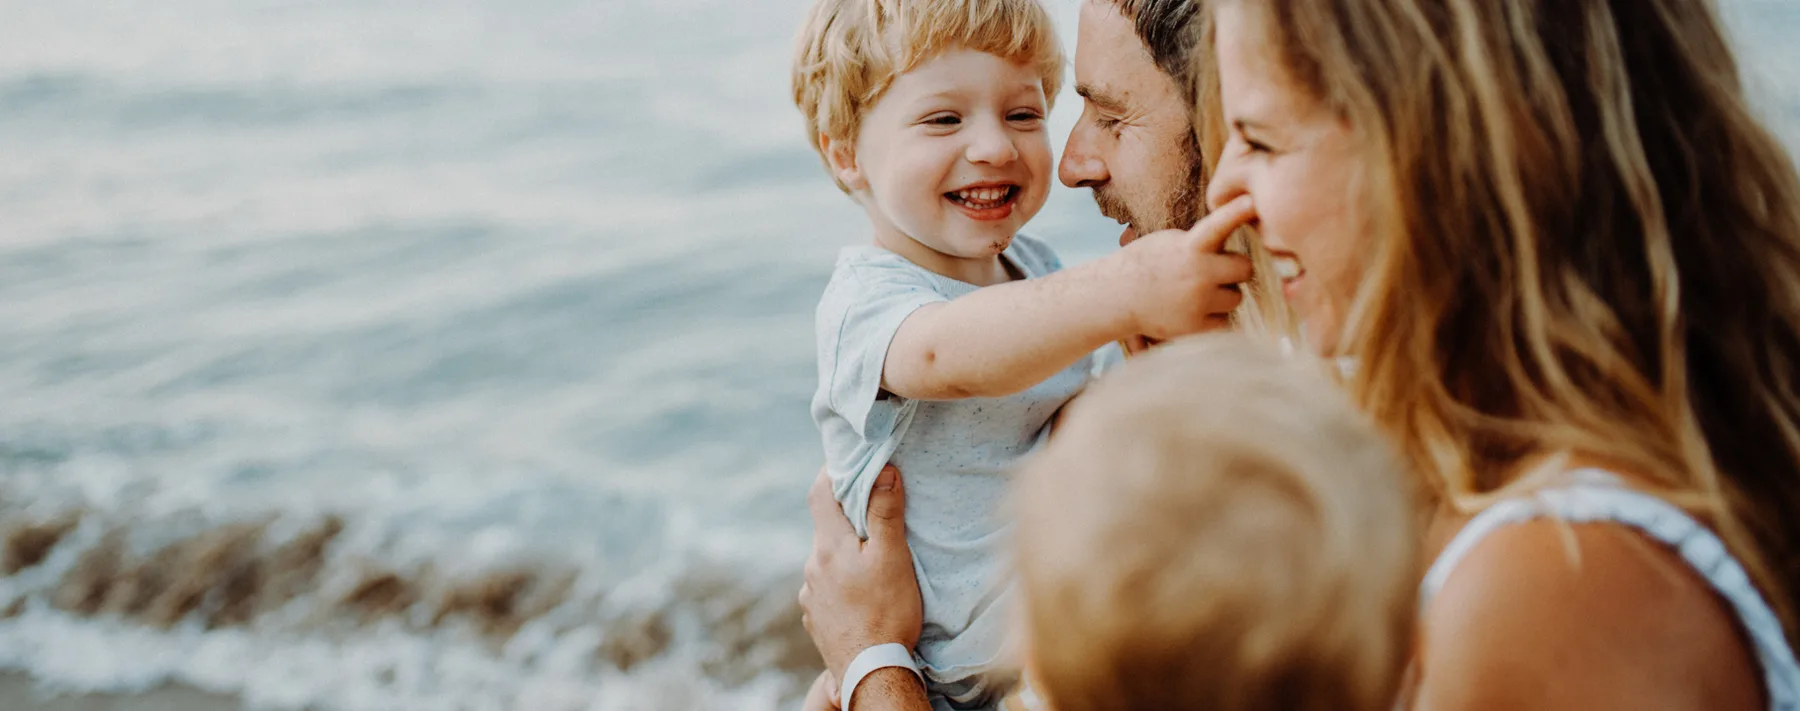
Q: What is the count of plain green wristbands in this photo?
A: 0